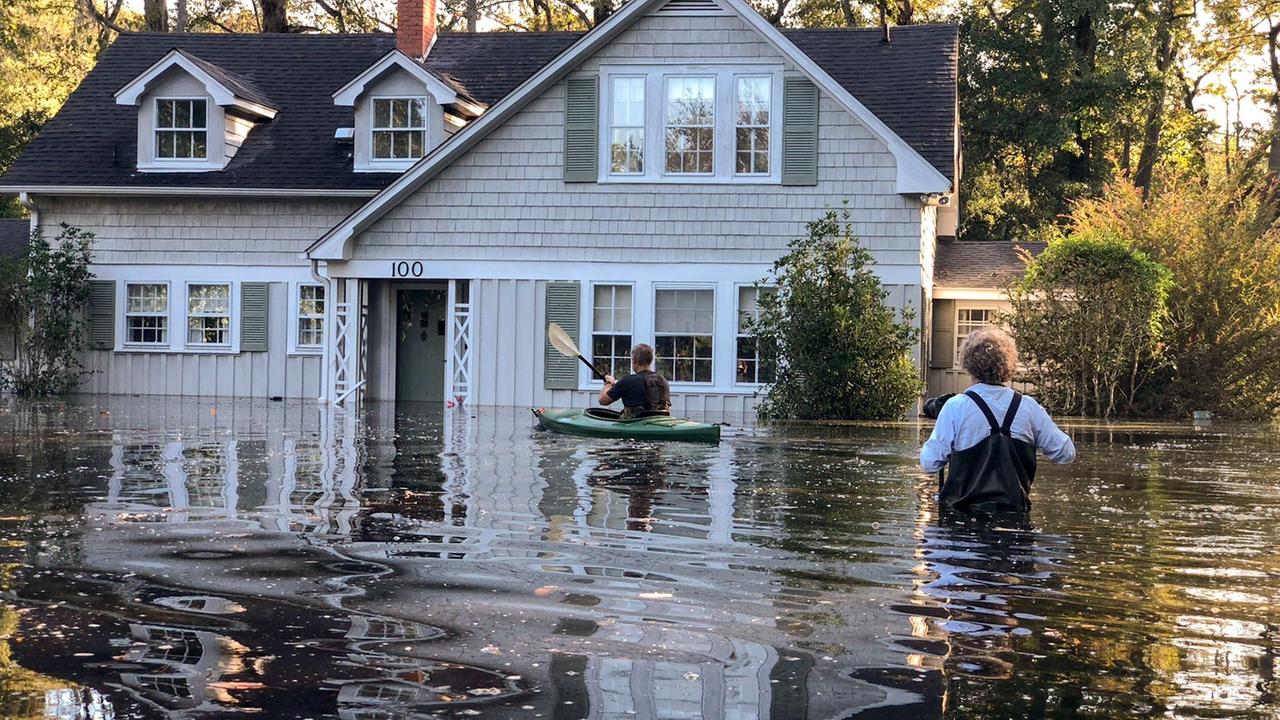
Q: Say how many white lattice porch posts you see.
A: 2